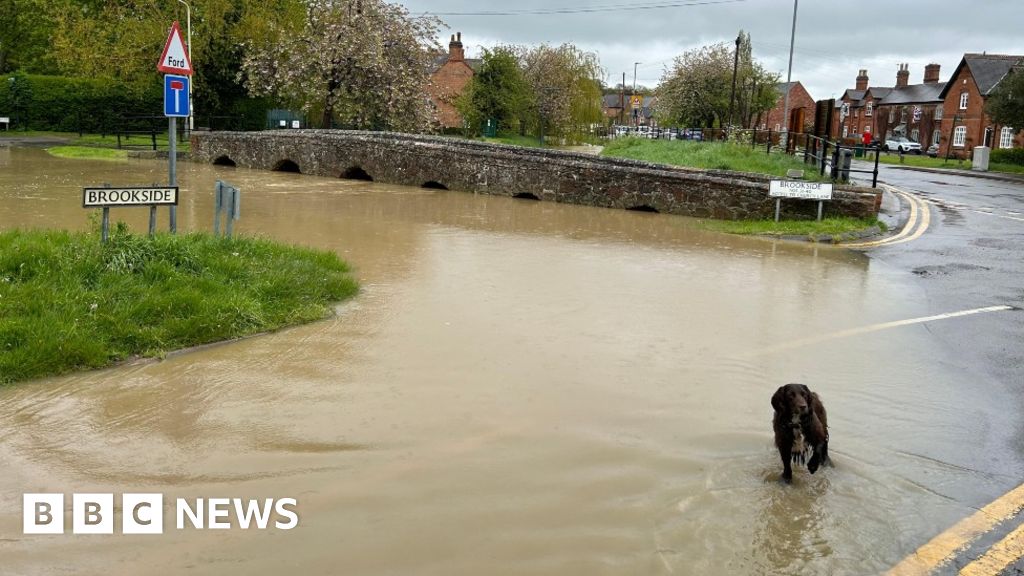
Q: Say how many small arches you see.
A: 6